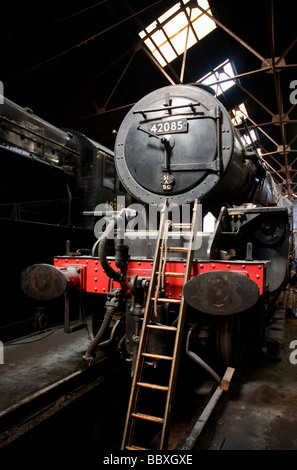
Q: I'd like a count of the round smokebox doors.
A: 1